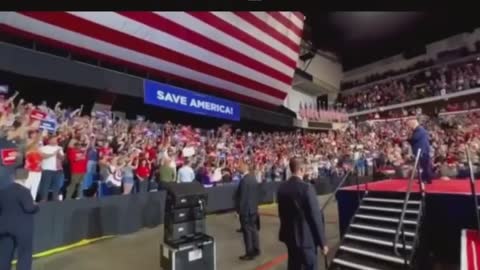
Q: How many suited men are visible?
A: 4